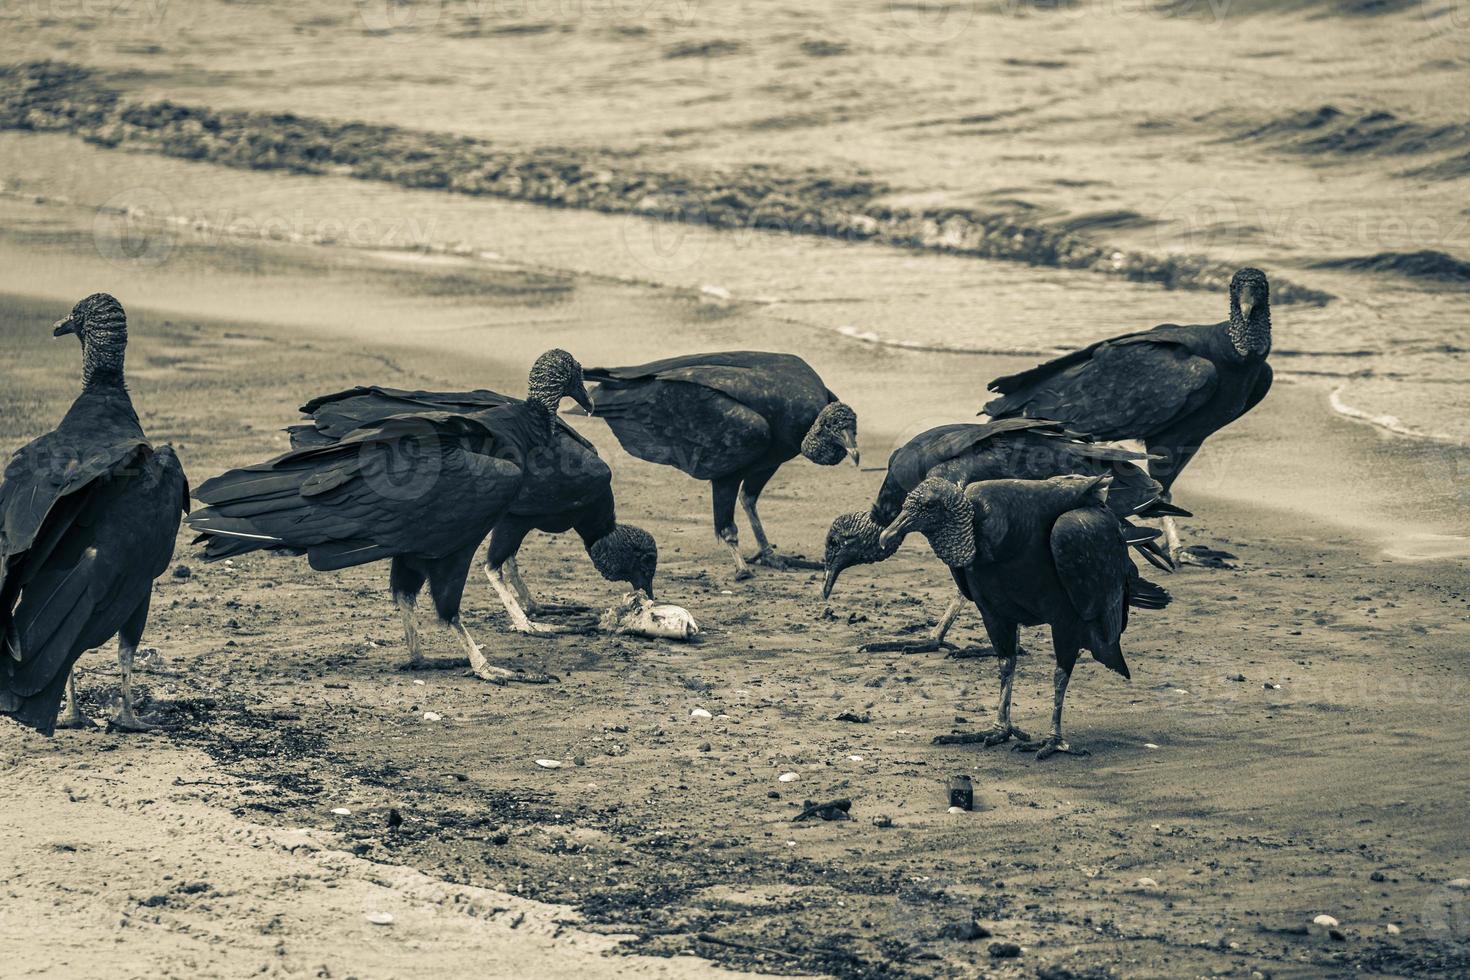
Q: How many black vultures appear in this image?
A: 7